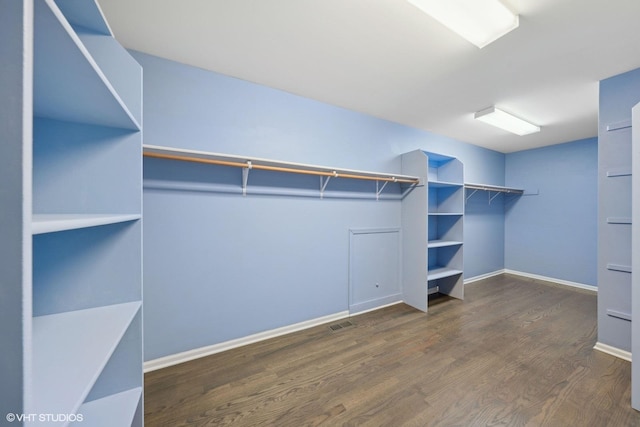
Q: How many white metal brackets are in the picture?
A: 5